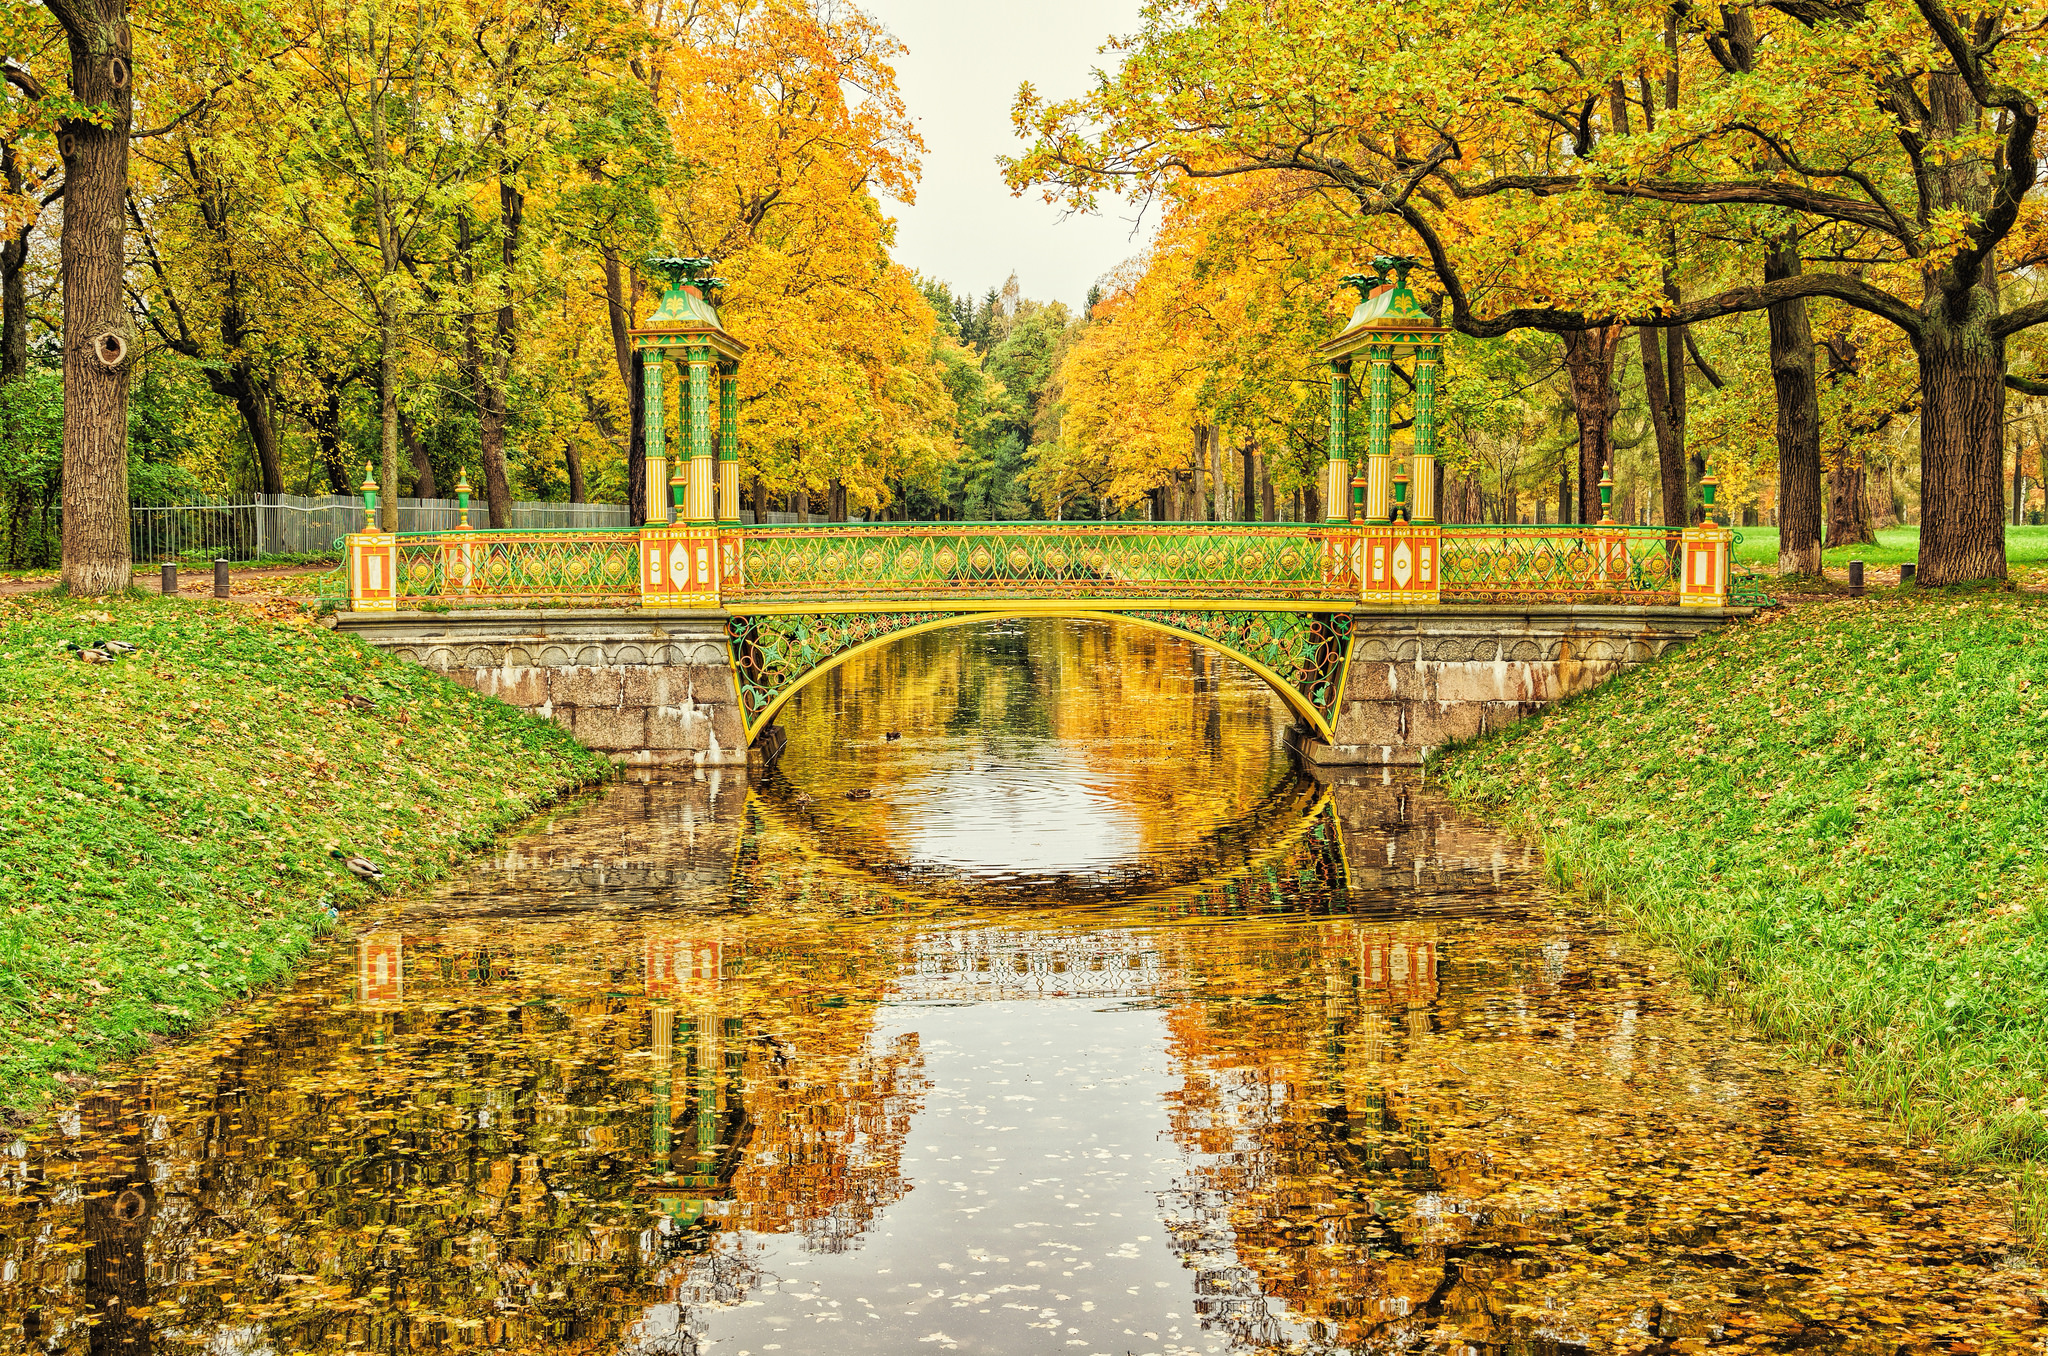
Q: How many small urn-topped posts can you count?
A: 7